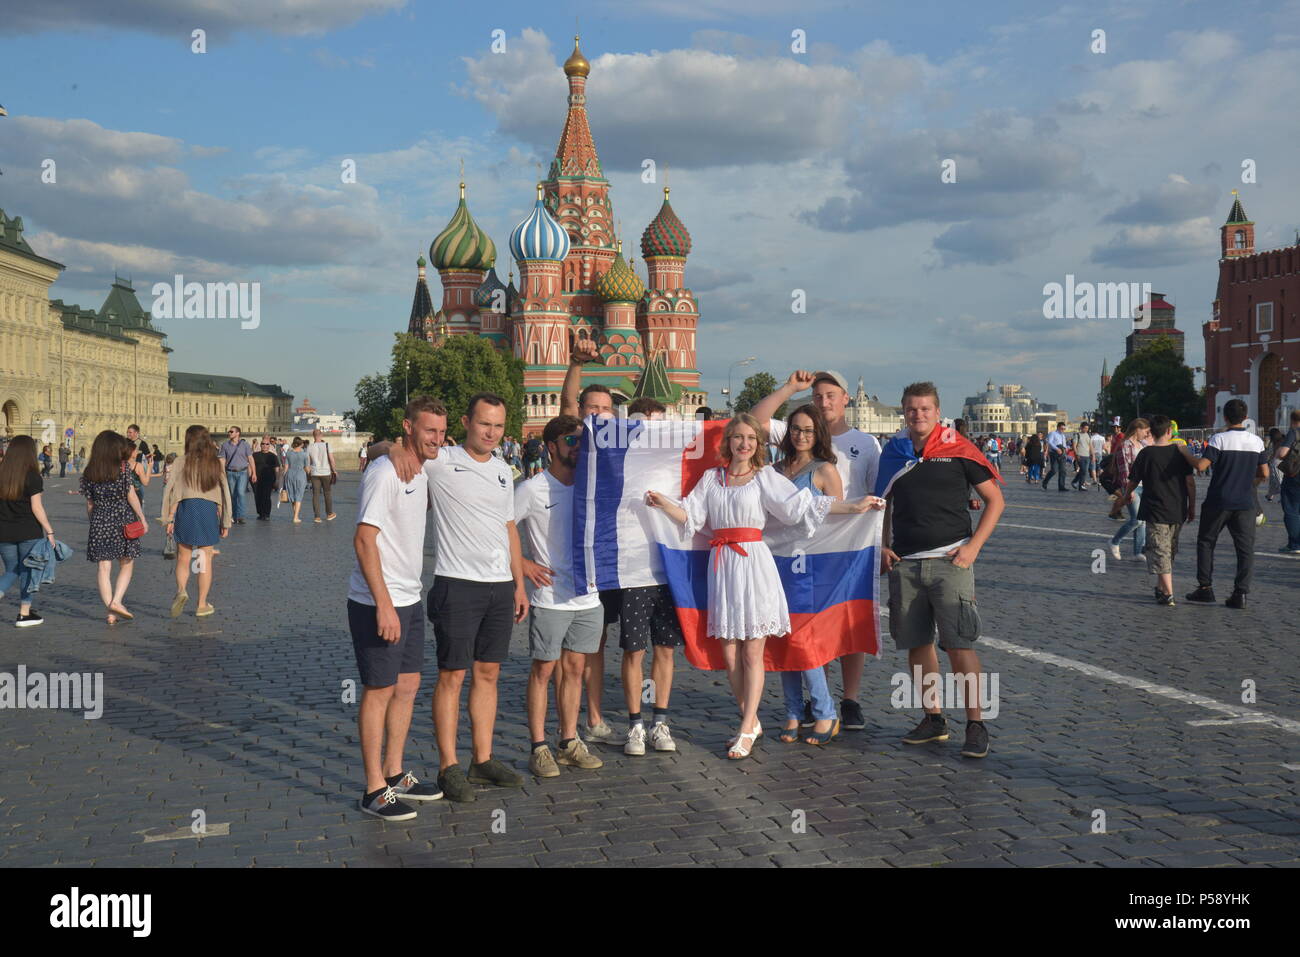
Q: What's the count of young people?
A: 9